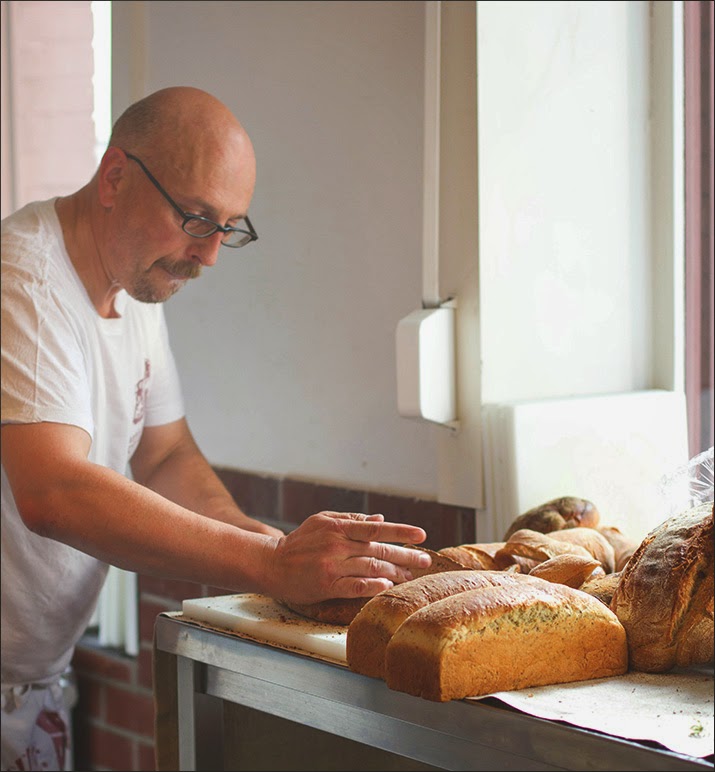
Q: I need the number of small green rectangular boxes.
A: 0